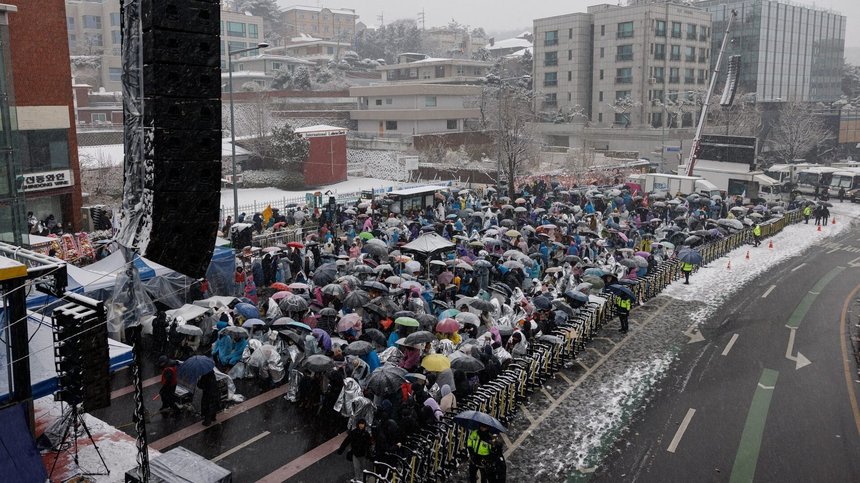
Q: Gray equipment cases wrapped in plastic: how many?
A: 1